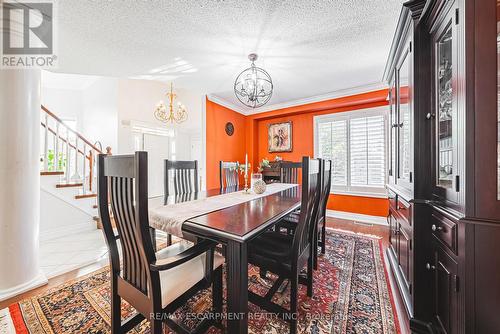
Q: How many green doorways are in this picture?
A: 0